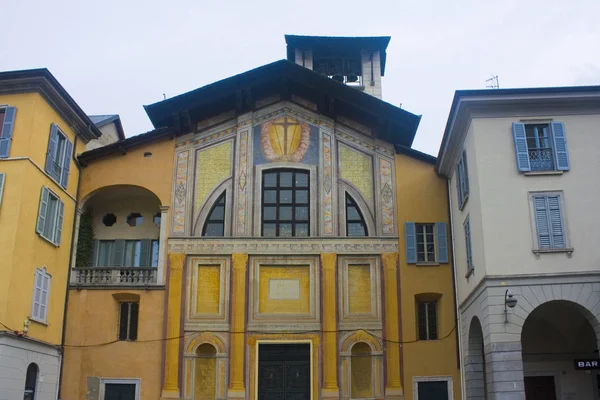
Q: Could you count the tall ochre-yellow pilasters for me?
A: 4